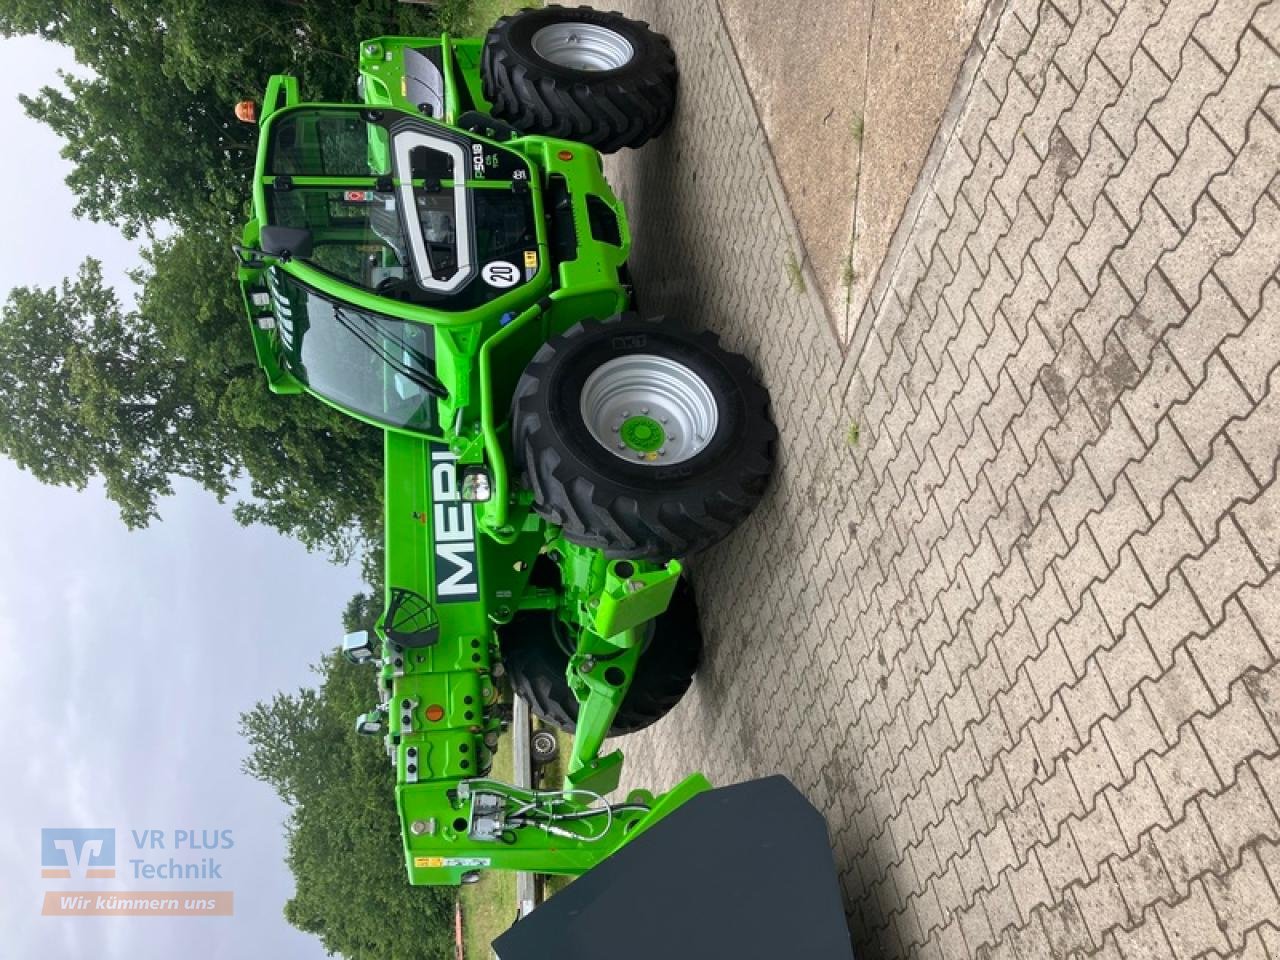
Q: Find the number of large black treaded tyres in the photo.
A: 3